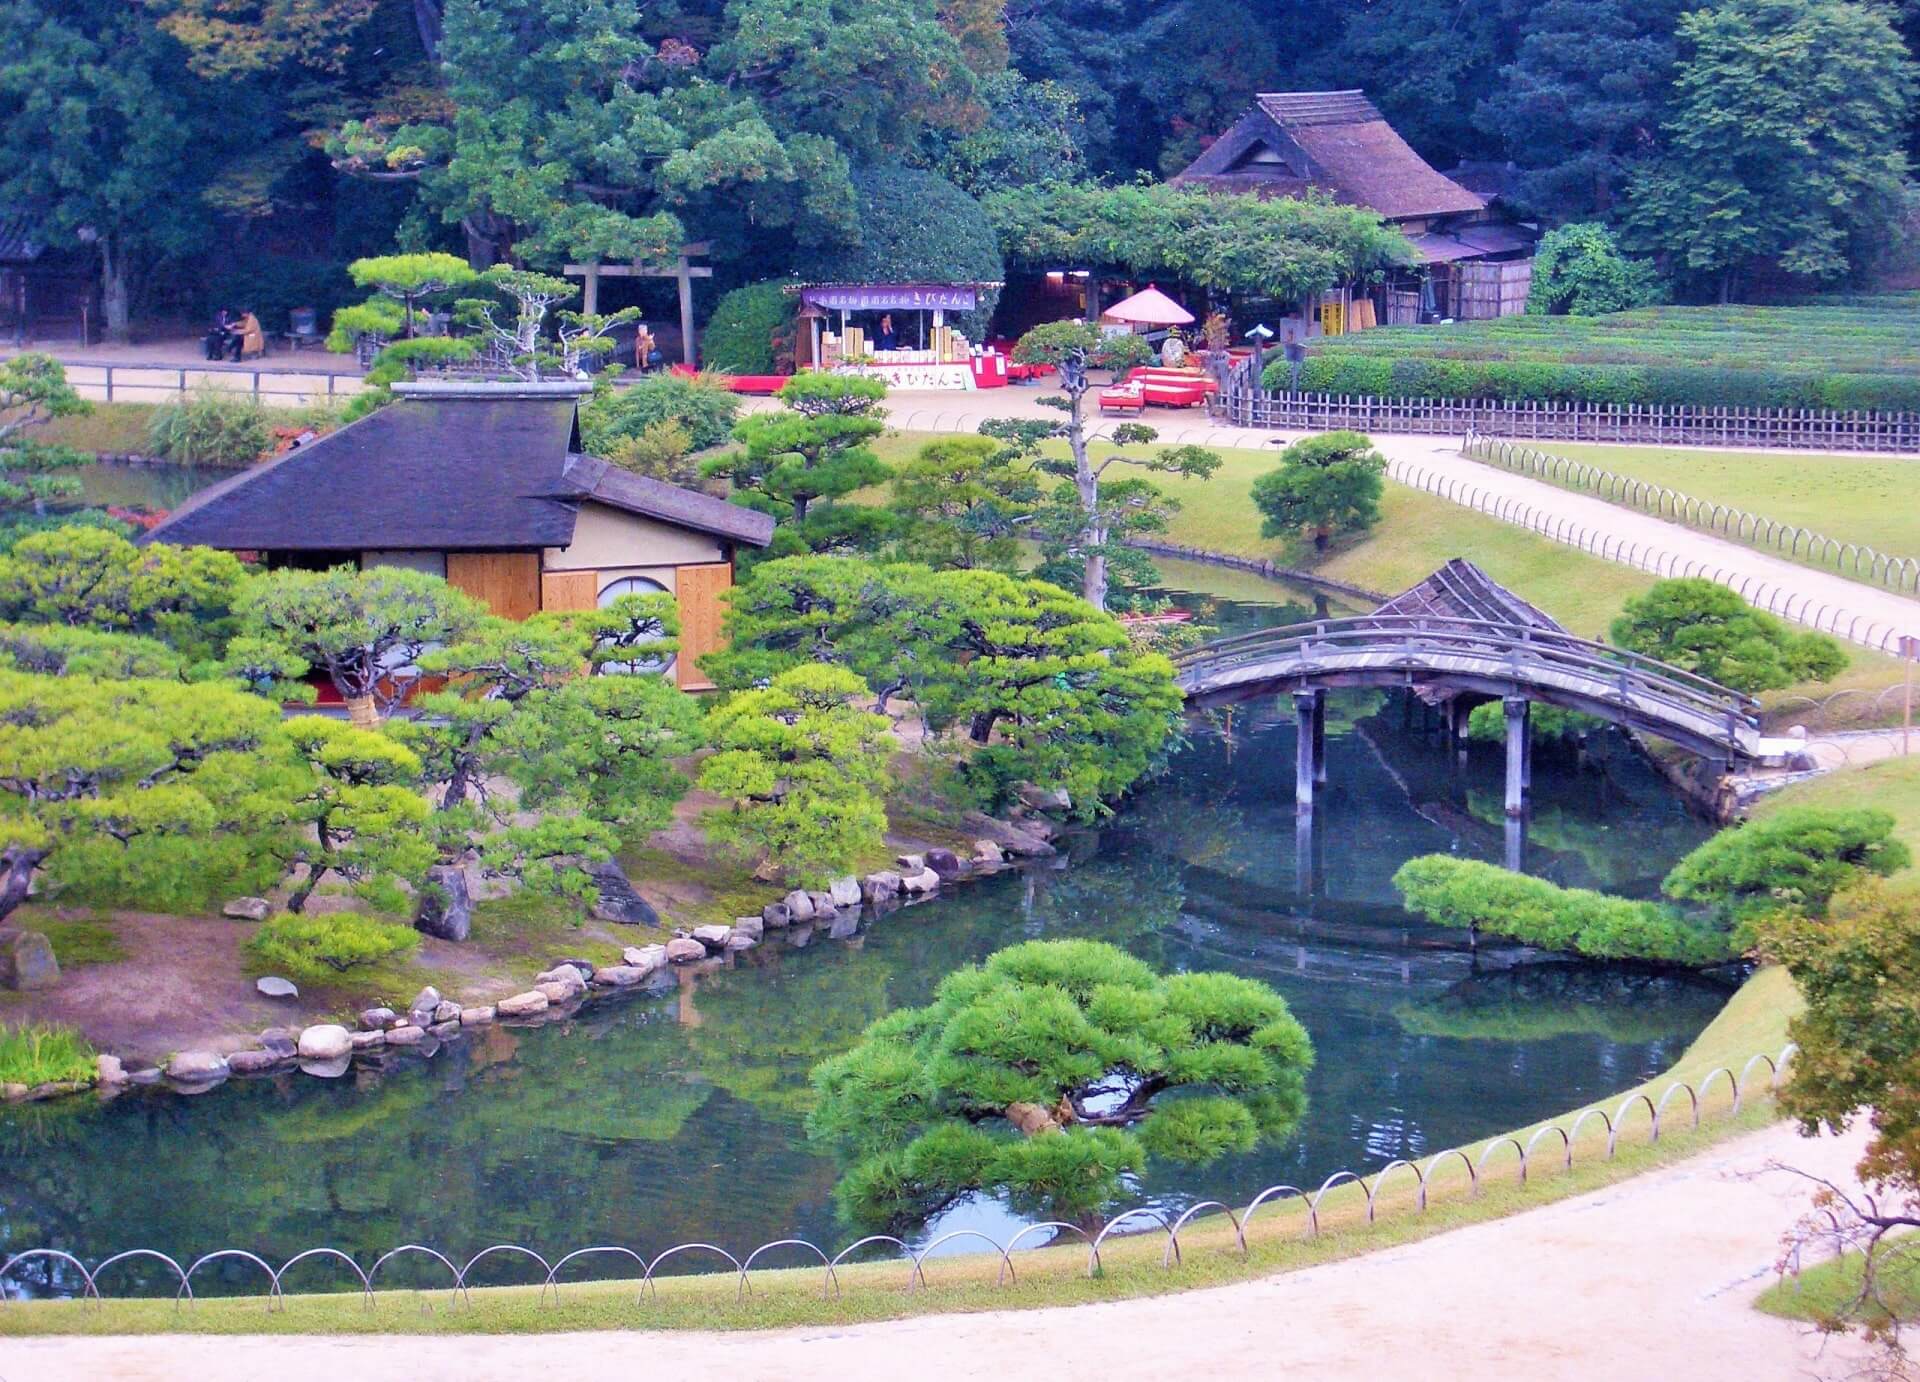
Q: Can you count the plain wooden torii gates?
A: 1